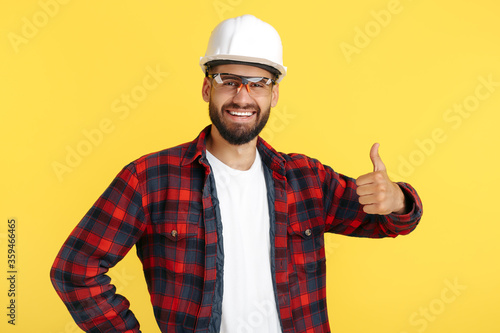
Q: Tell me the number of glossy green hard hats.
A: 0